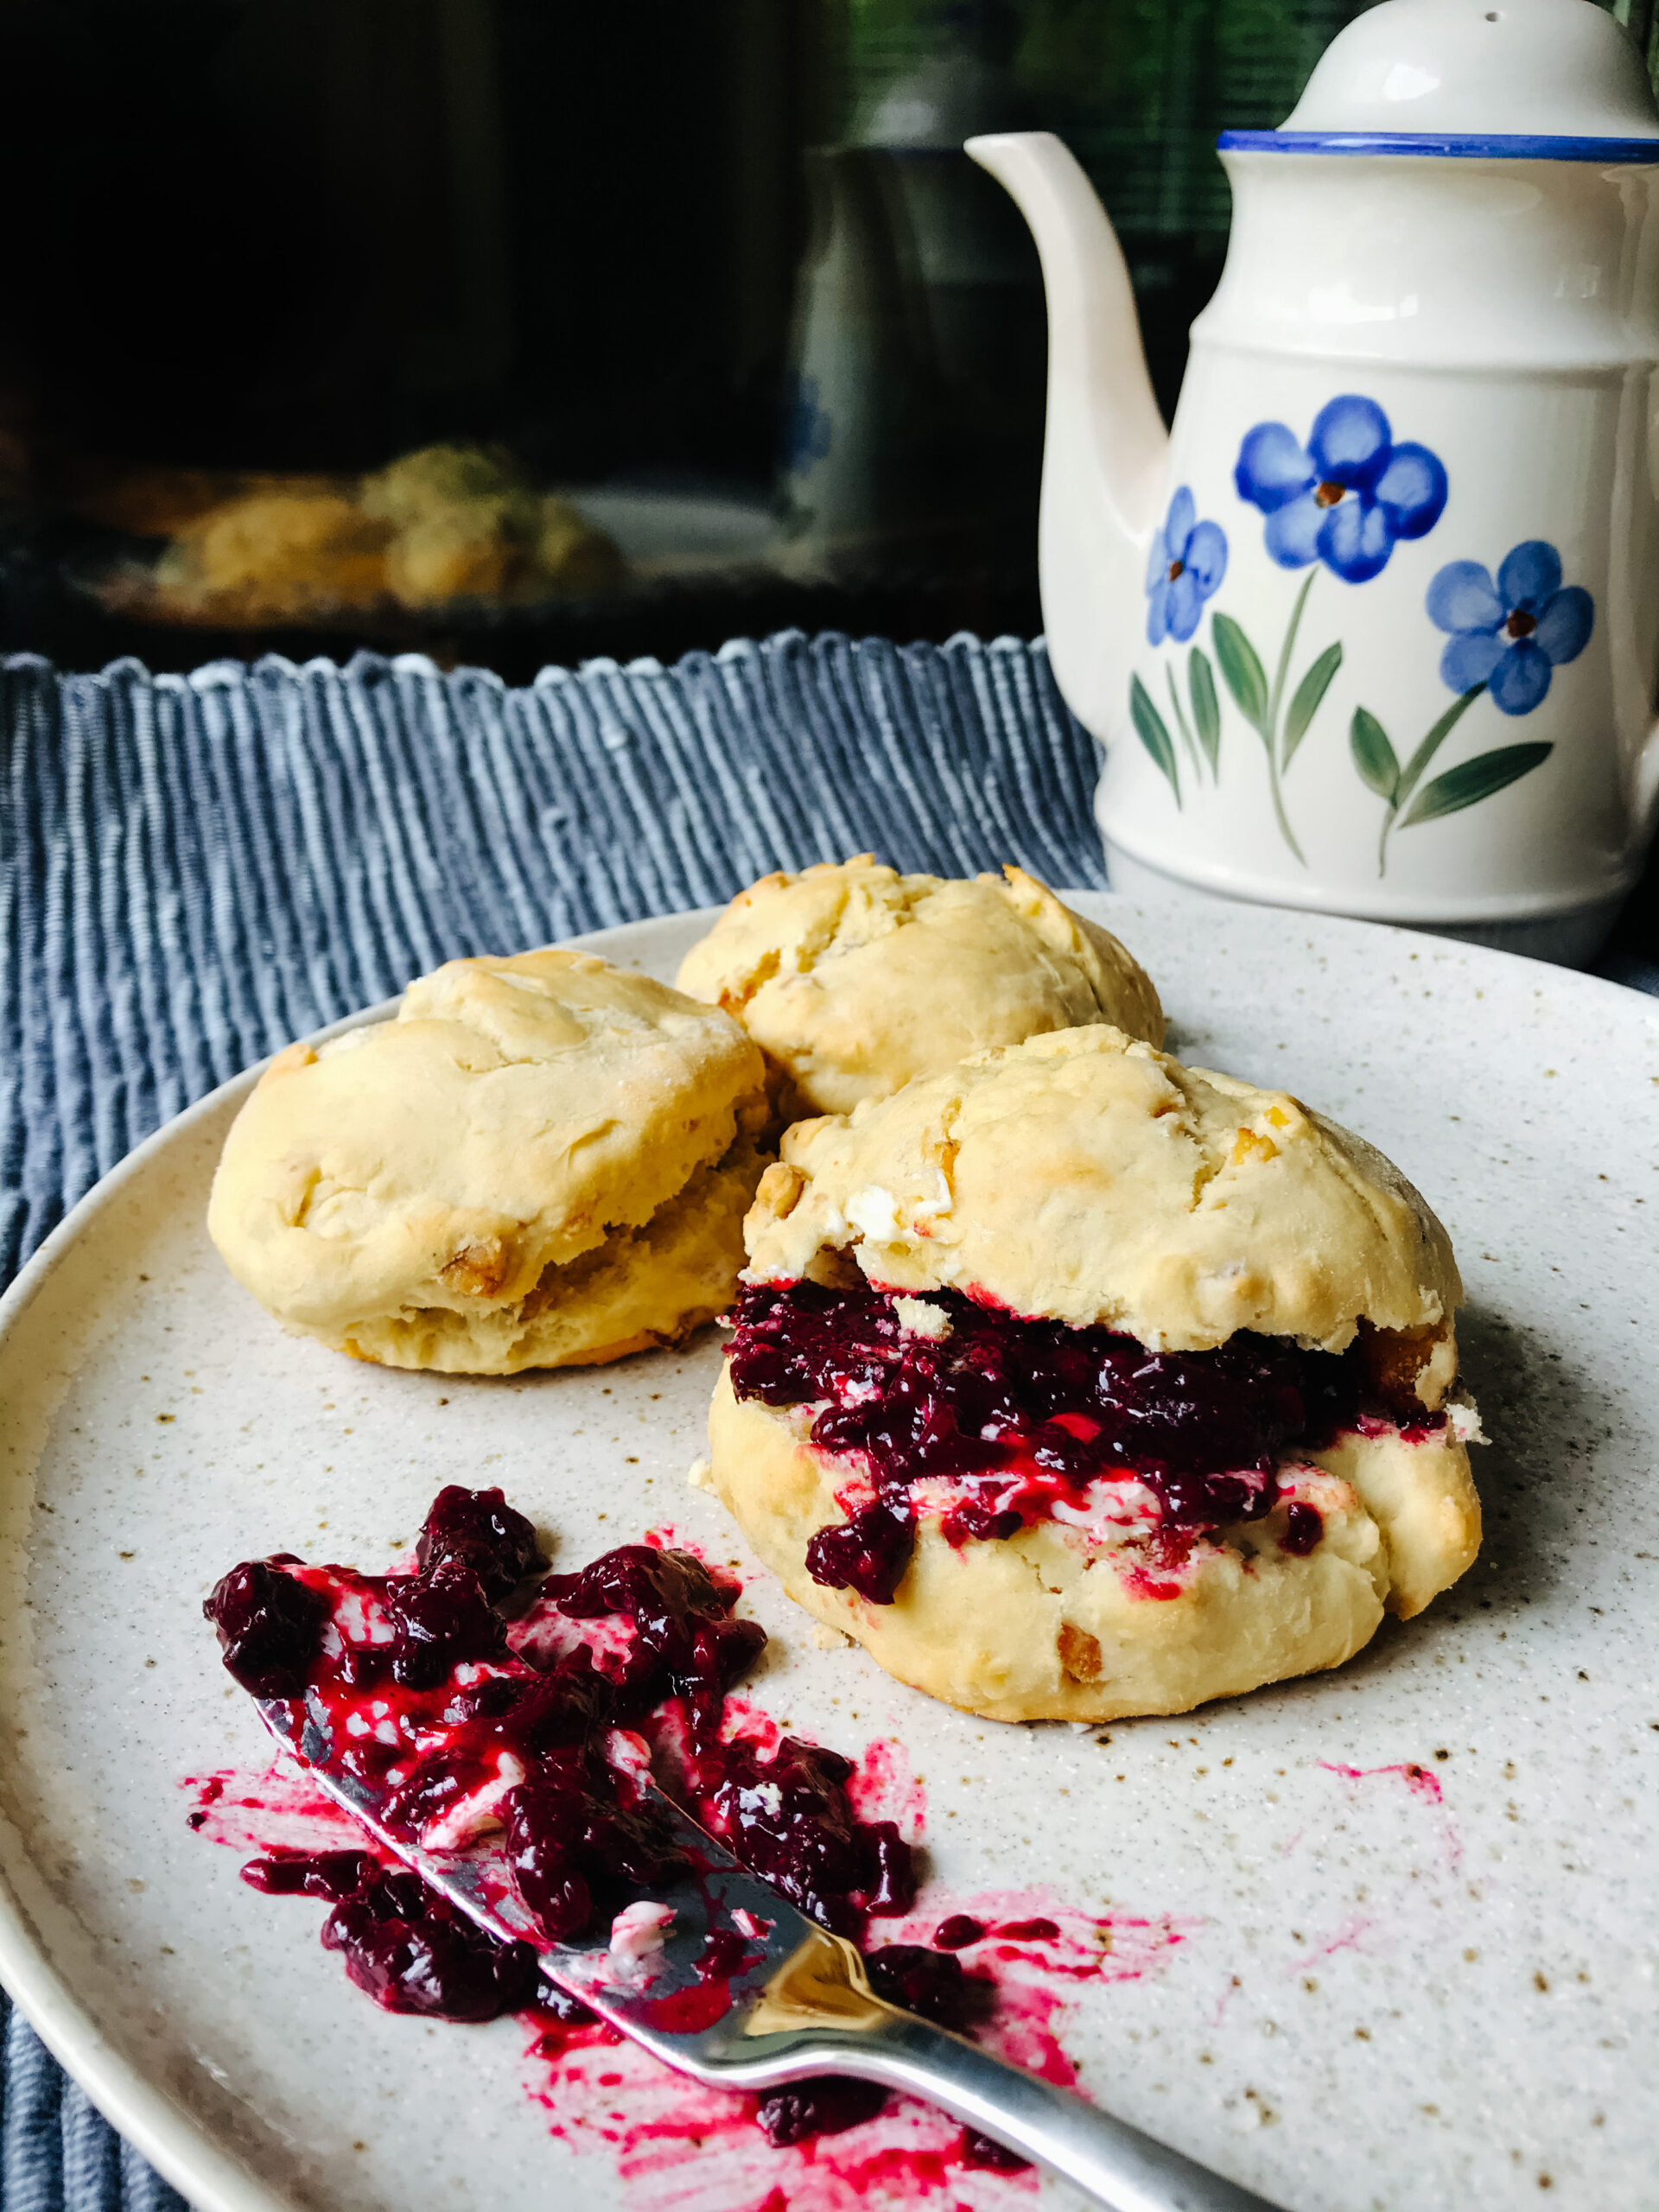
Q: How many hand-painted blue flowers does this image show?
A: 3